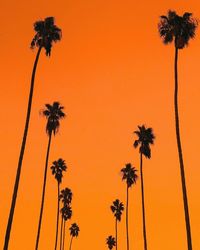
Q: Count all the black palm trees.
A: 11